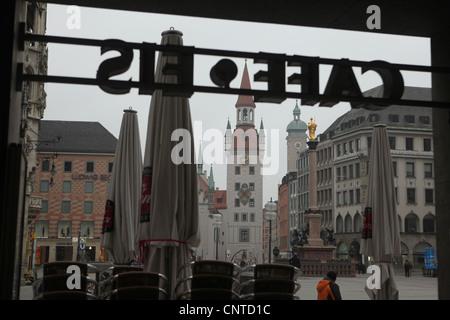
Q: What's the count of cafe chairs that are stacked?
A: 12